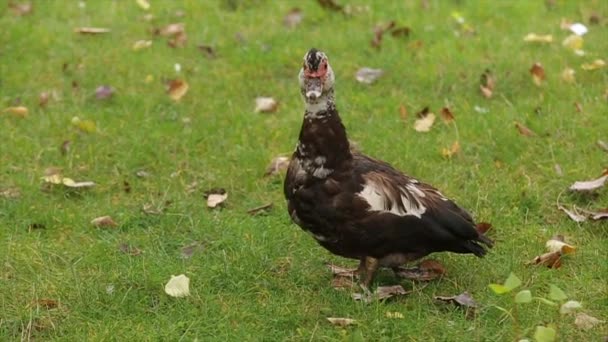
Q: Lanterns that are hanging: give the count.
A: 0